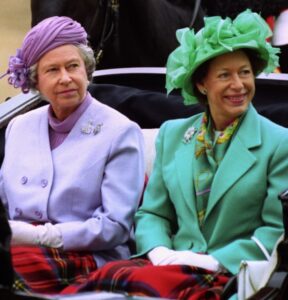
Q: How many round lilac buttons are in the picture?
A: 4